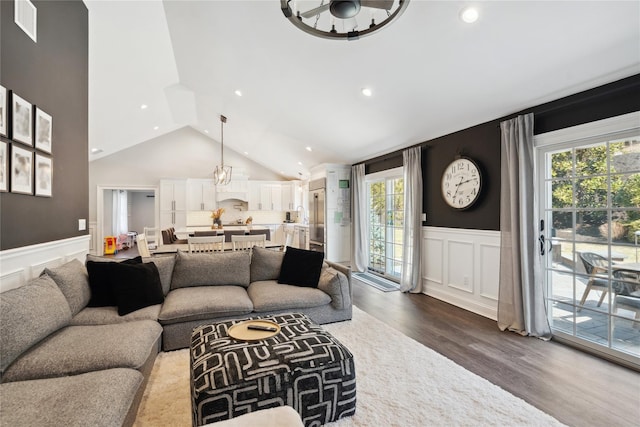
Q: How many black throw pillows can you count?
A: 3